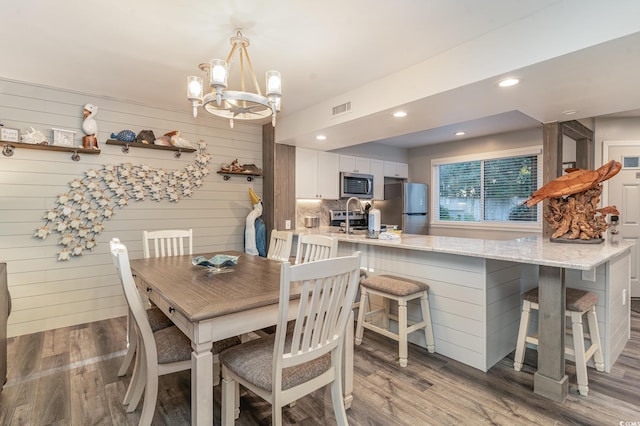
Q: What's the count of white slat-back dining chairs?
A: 6